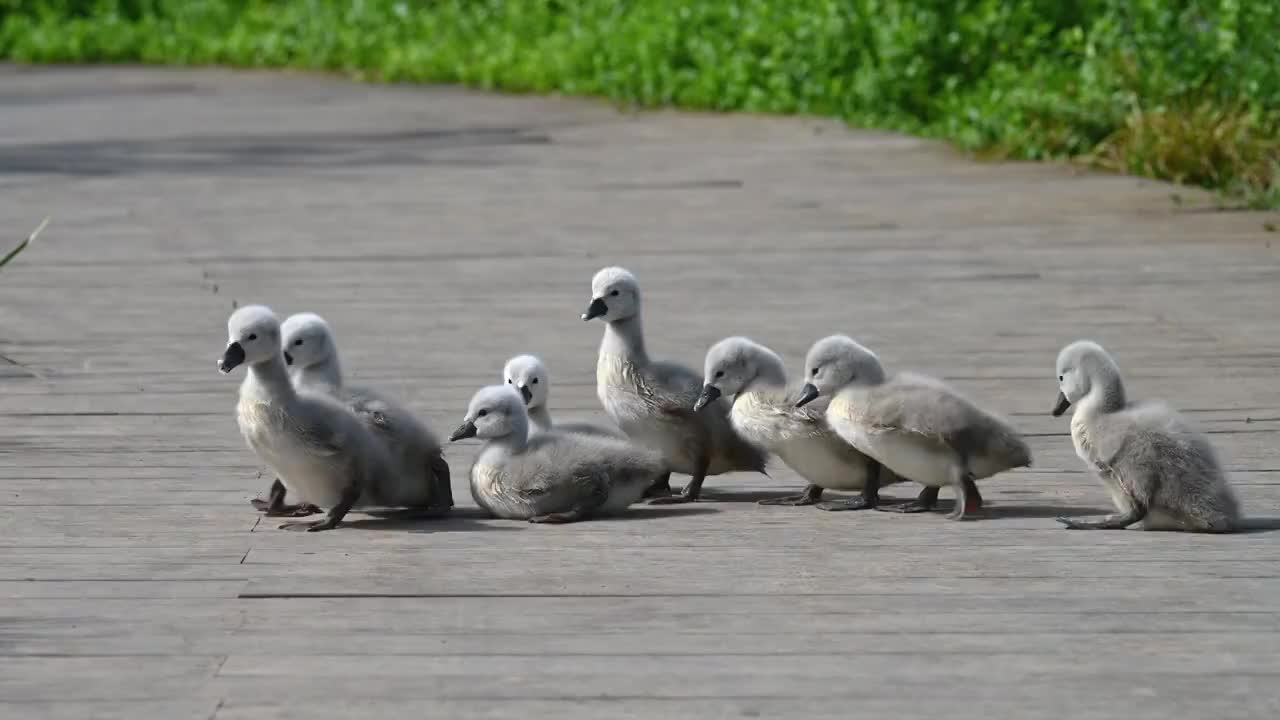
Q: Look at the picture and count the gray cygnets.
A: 8